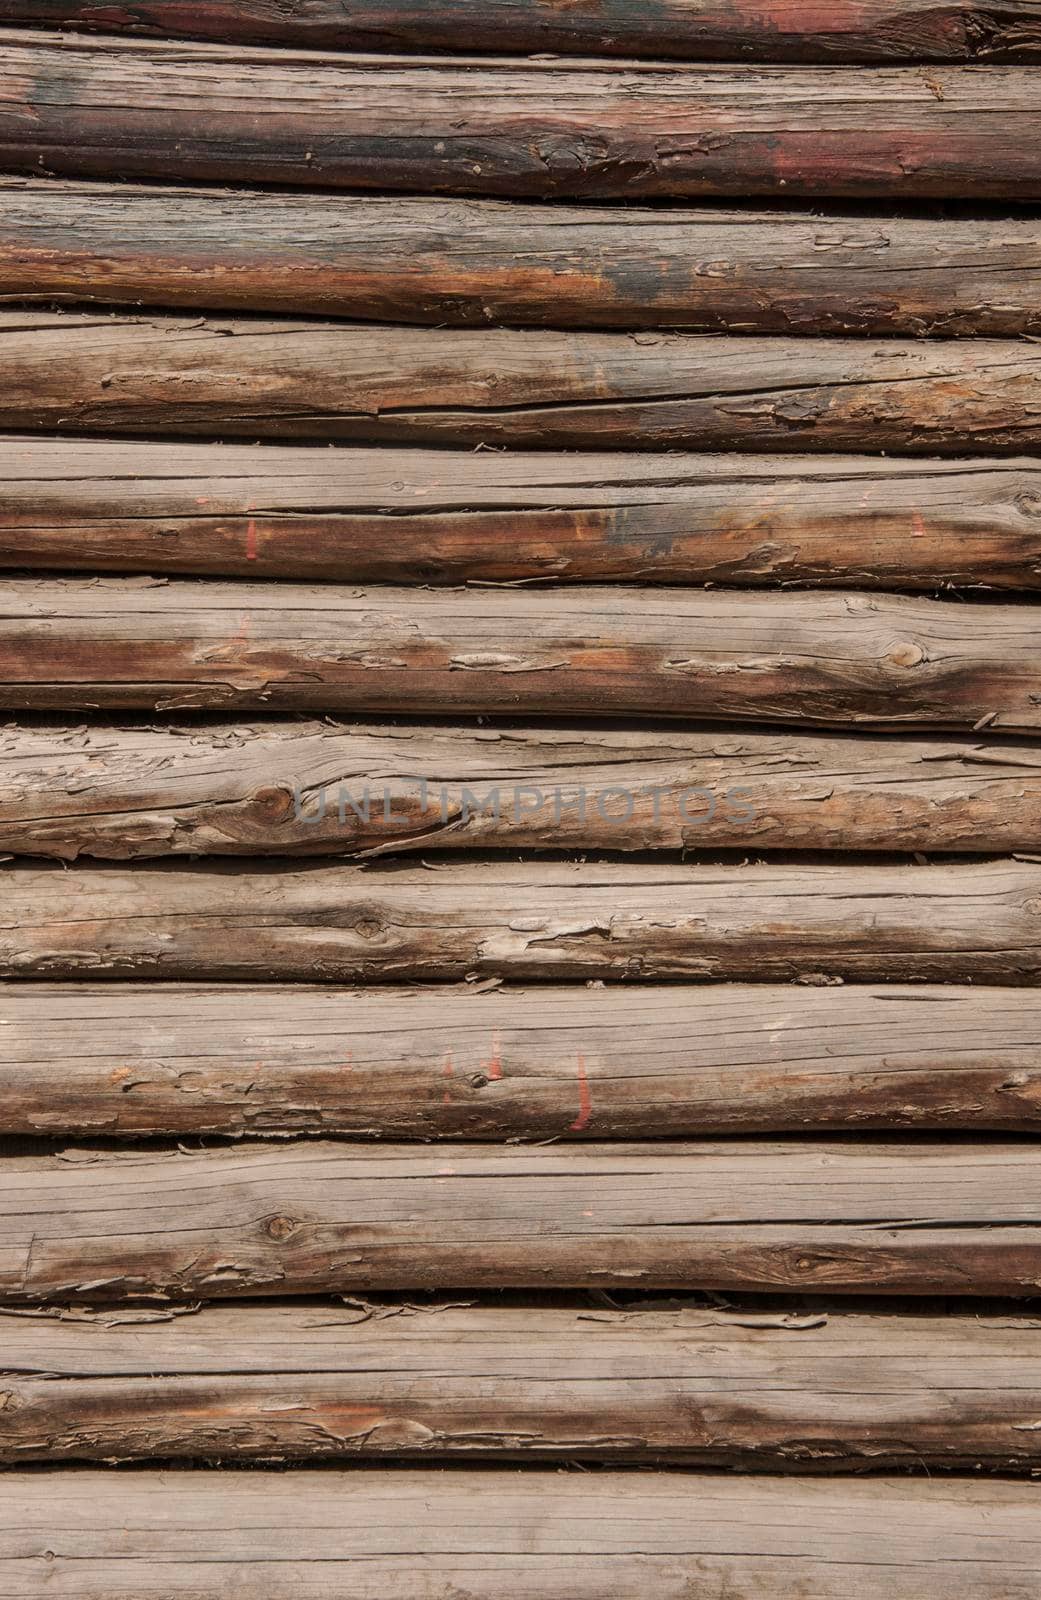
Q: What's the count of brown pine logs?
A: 12